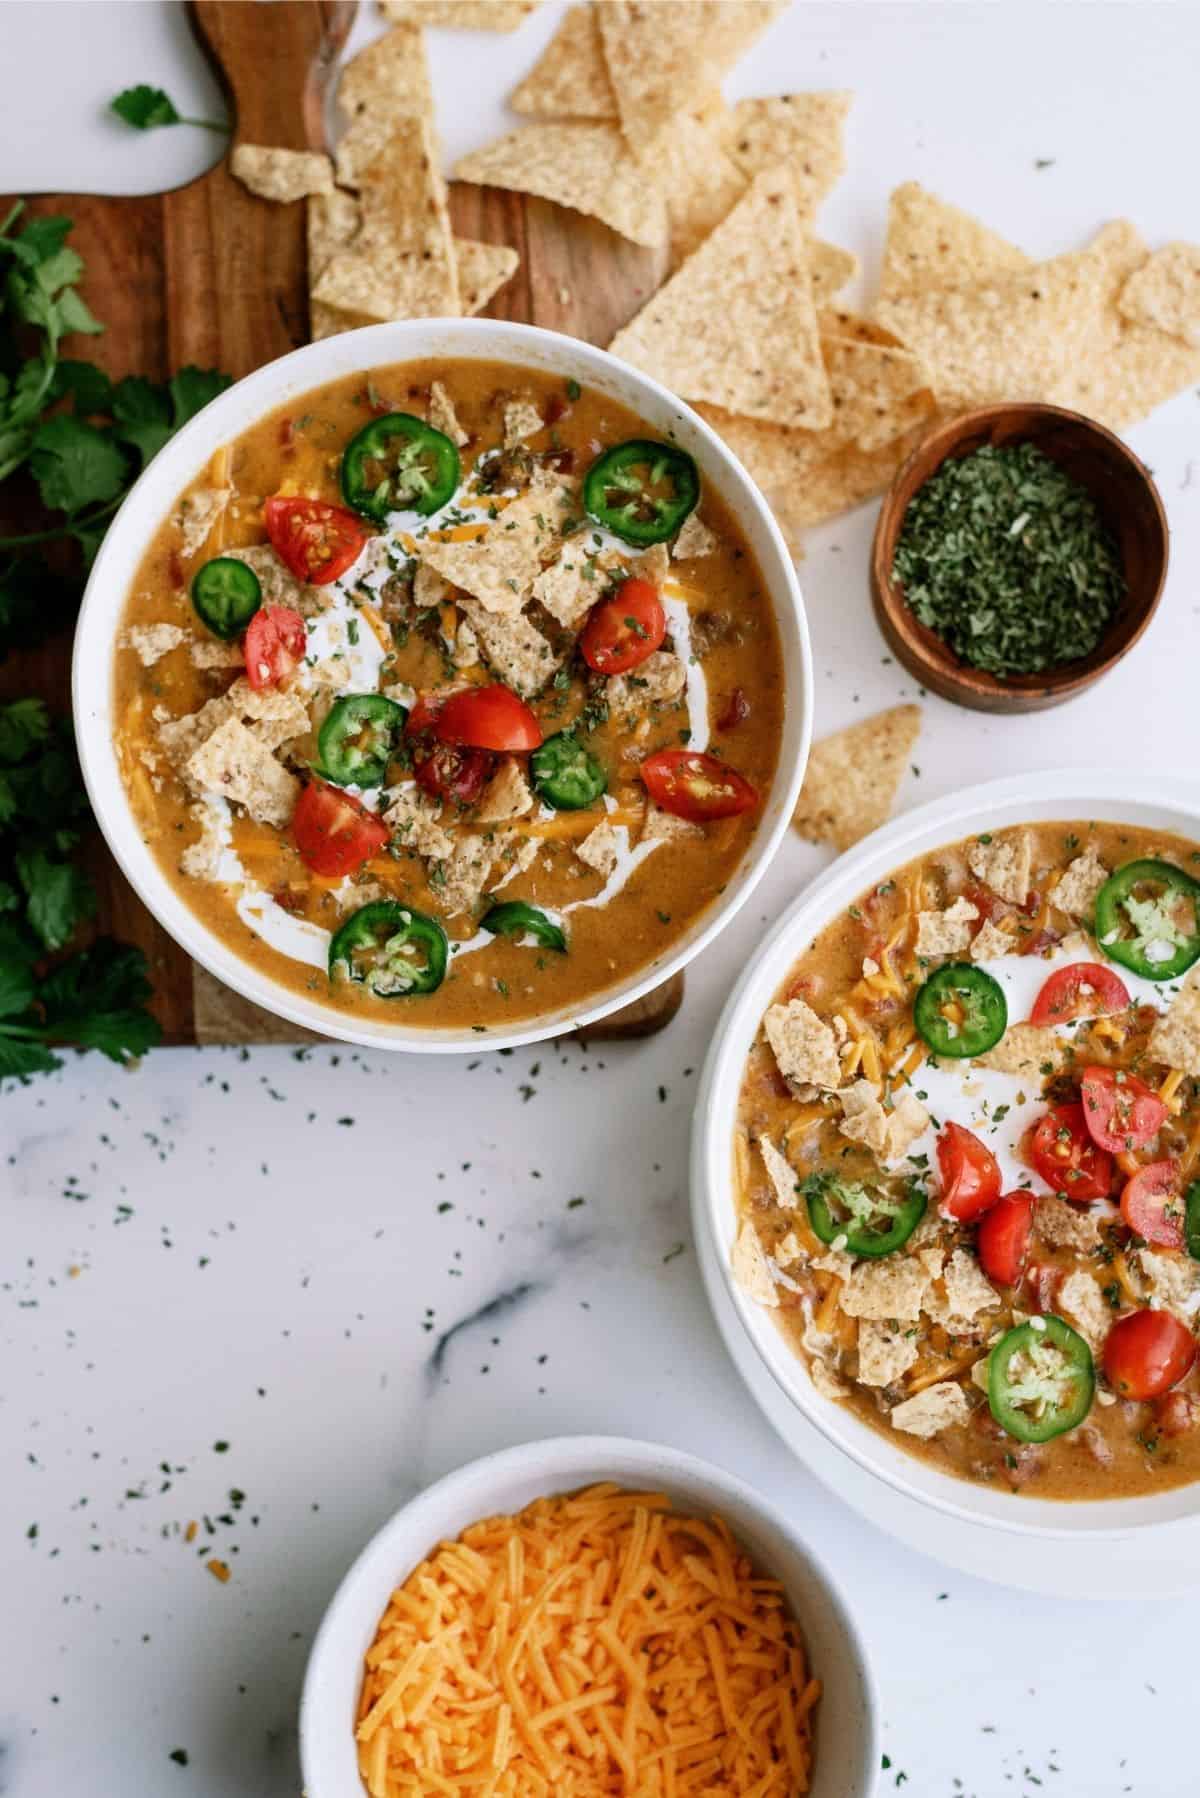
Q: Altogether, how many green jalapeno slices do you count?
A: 12